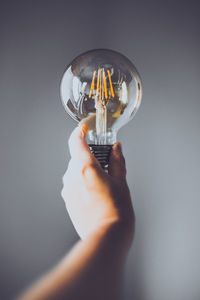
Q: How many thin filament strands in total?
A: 4